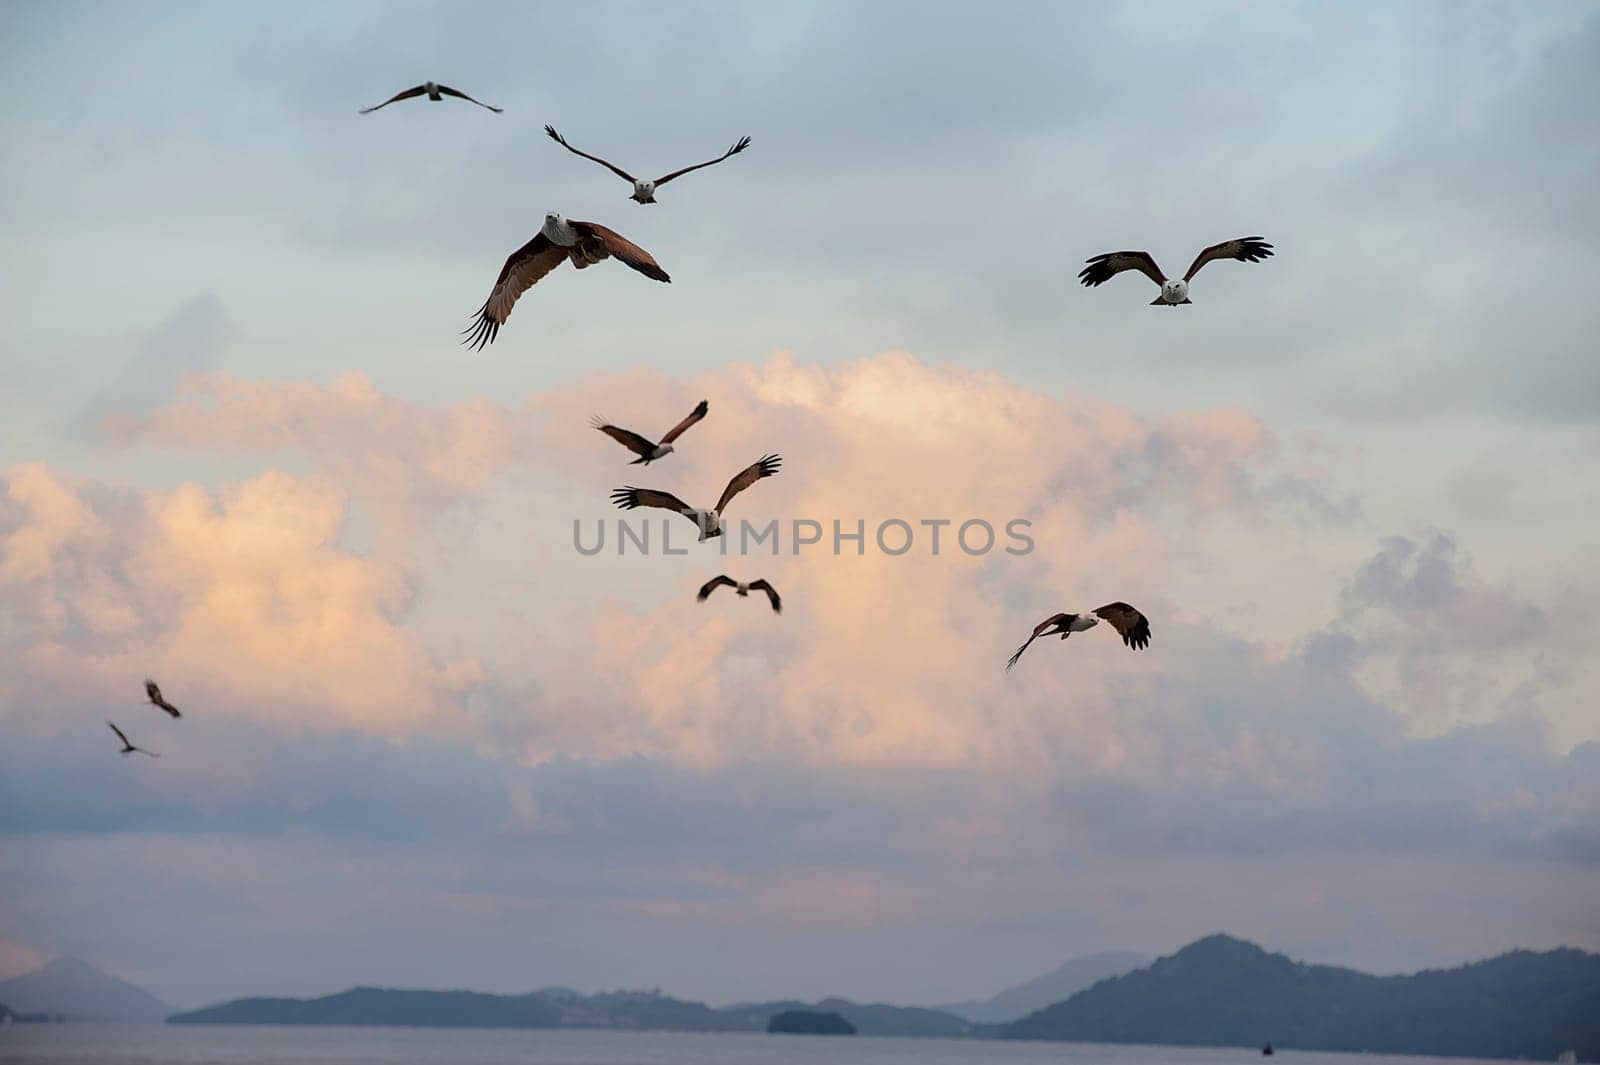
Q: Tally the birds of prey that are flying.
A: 10